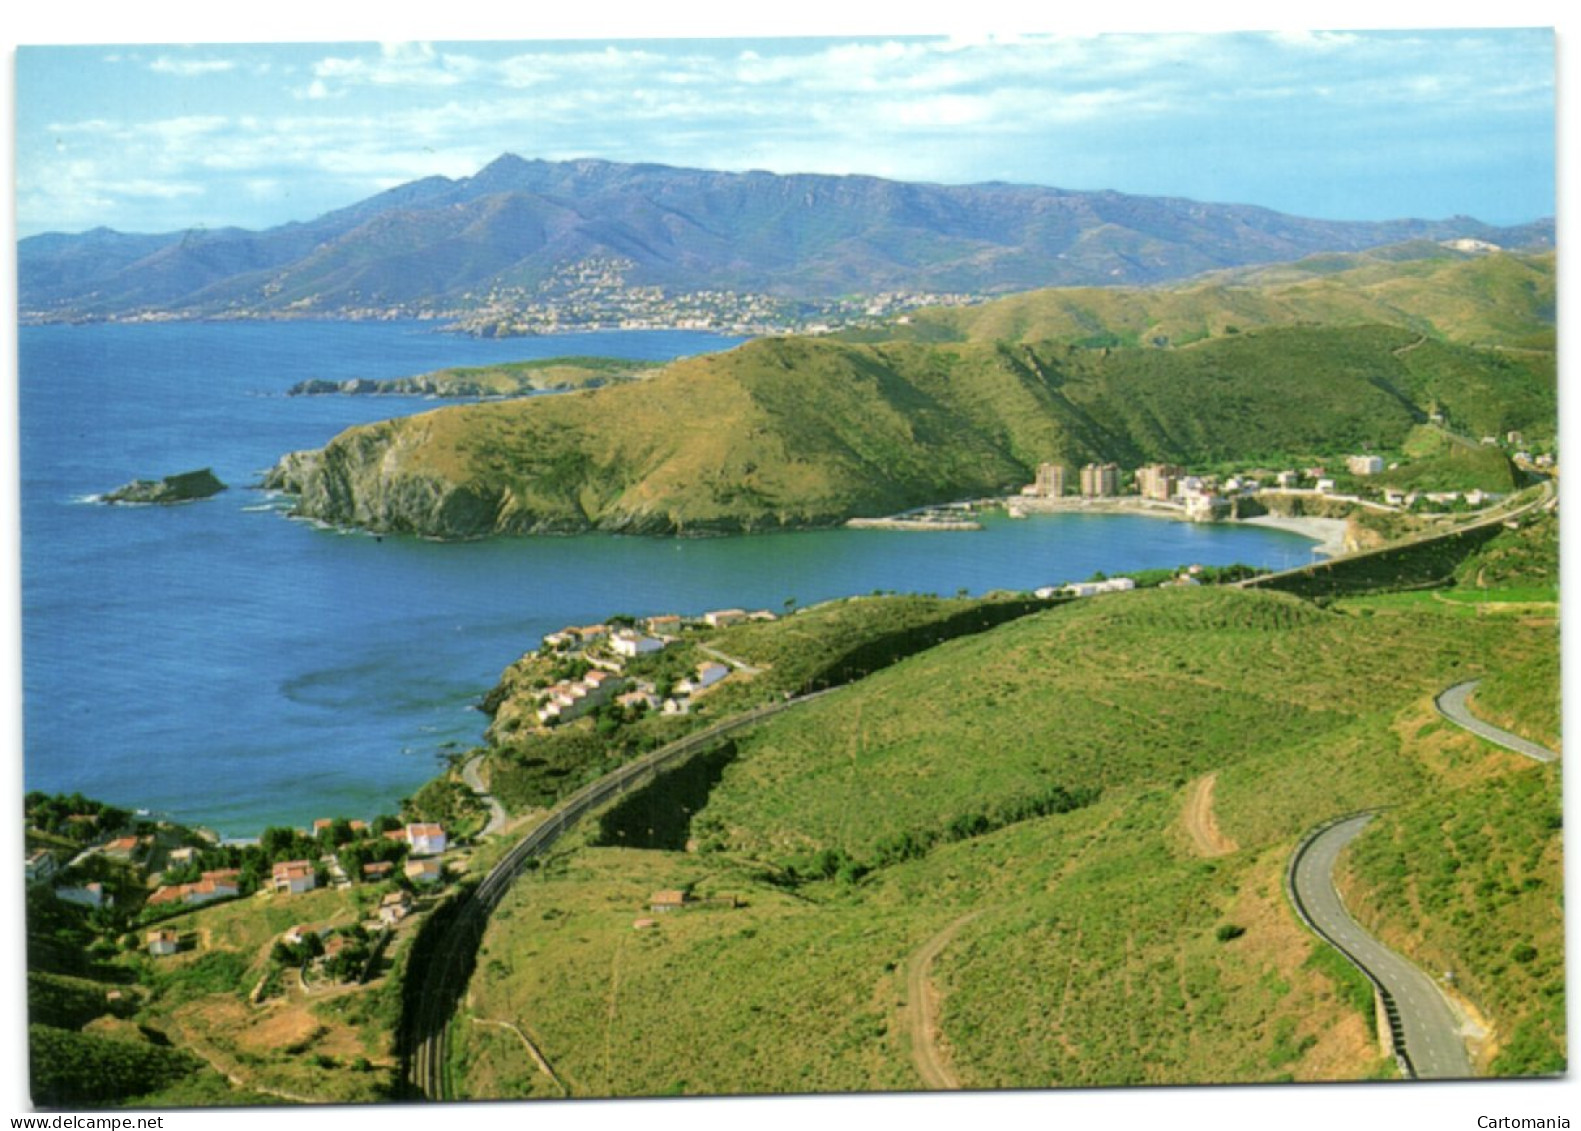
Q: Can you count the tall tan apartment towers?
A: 3